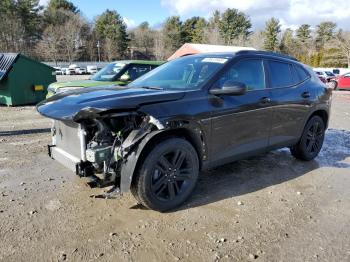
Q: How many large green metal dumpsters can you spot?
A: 1